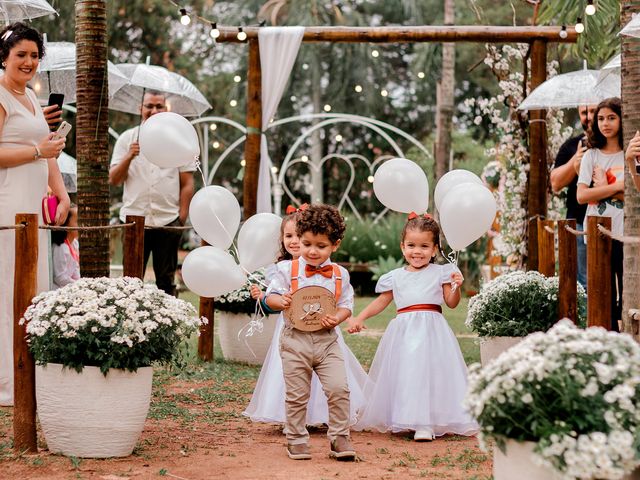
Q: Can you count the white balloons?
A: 7